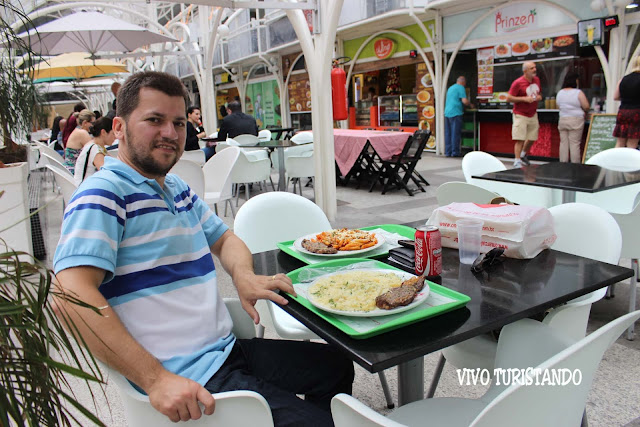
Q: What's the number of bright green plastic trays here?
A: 2